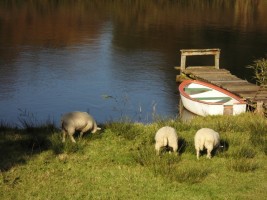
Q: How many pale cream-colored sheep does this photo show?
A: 3